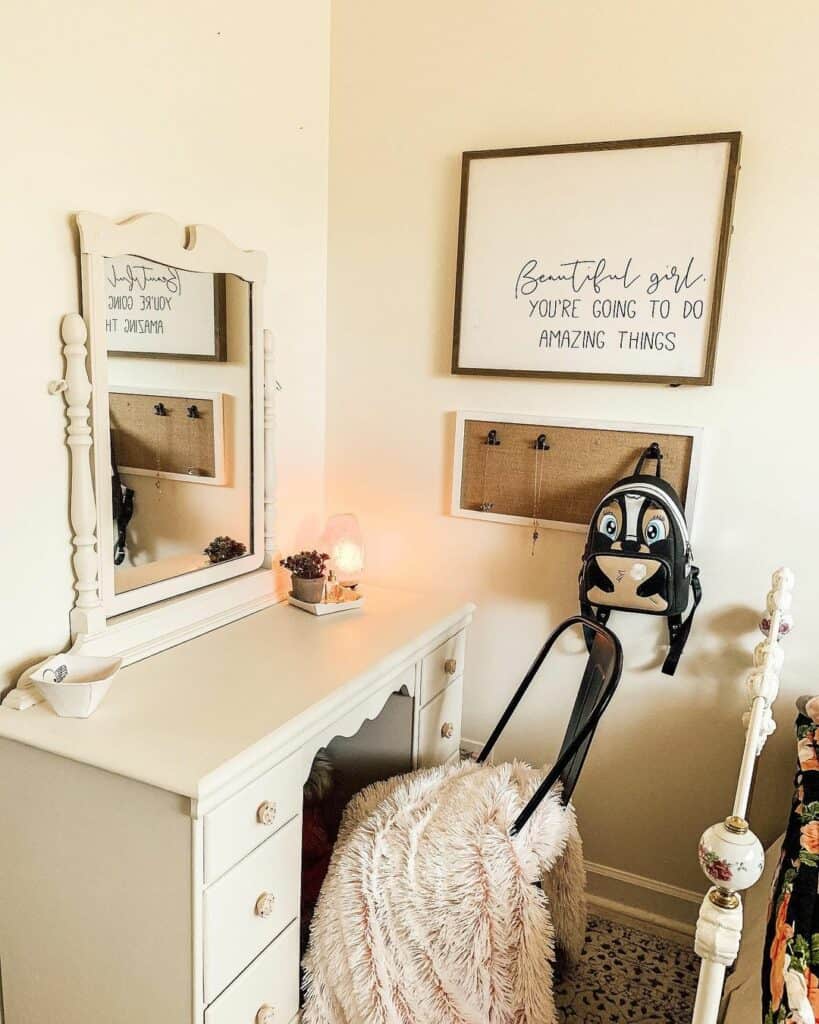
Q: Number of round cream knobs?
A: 5